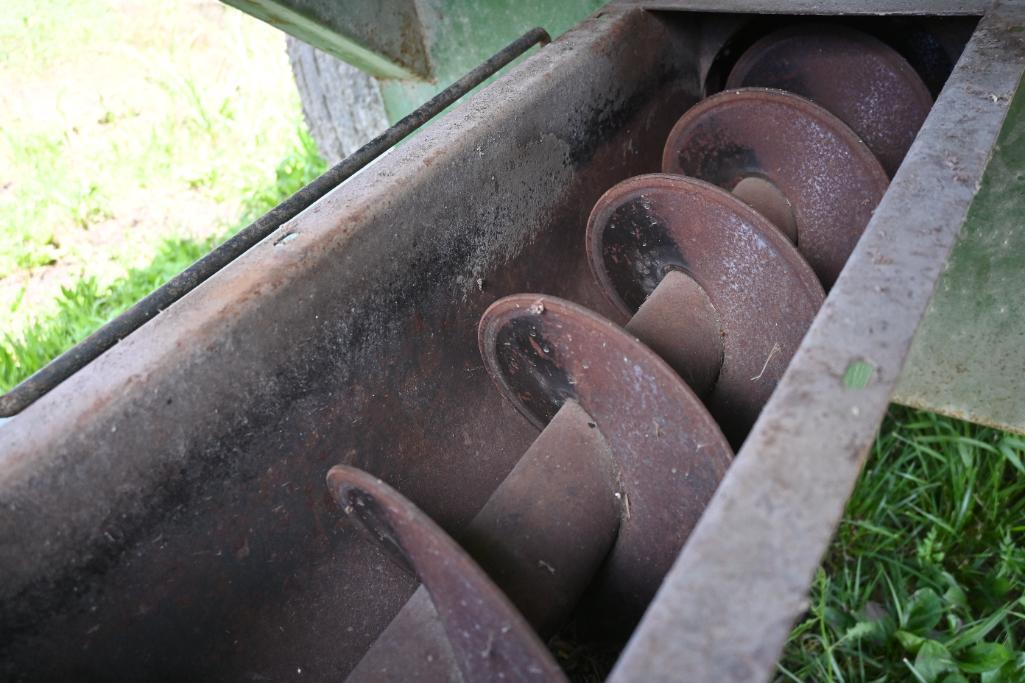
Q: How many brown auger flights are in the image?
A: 5